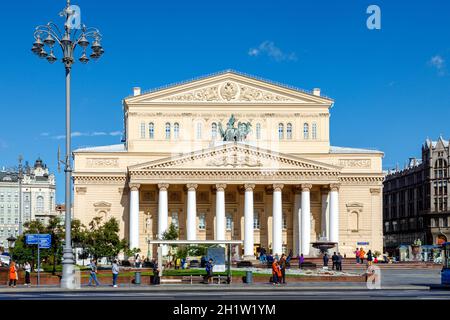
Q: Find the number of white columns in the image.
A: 8